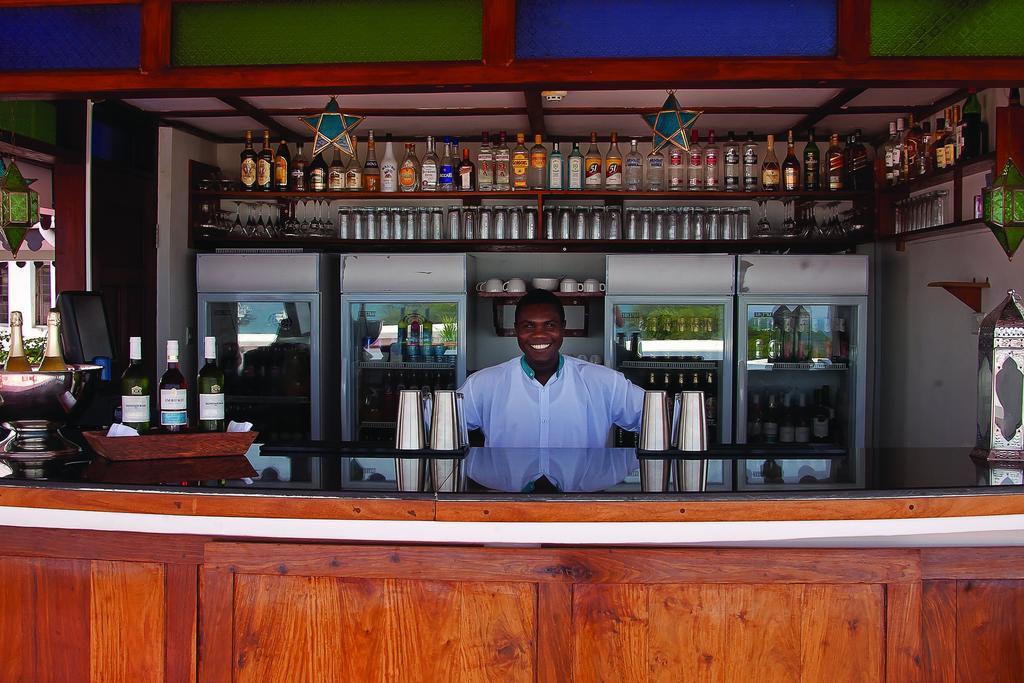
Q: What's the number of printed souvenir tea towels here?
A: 0